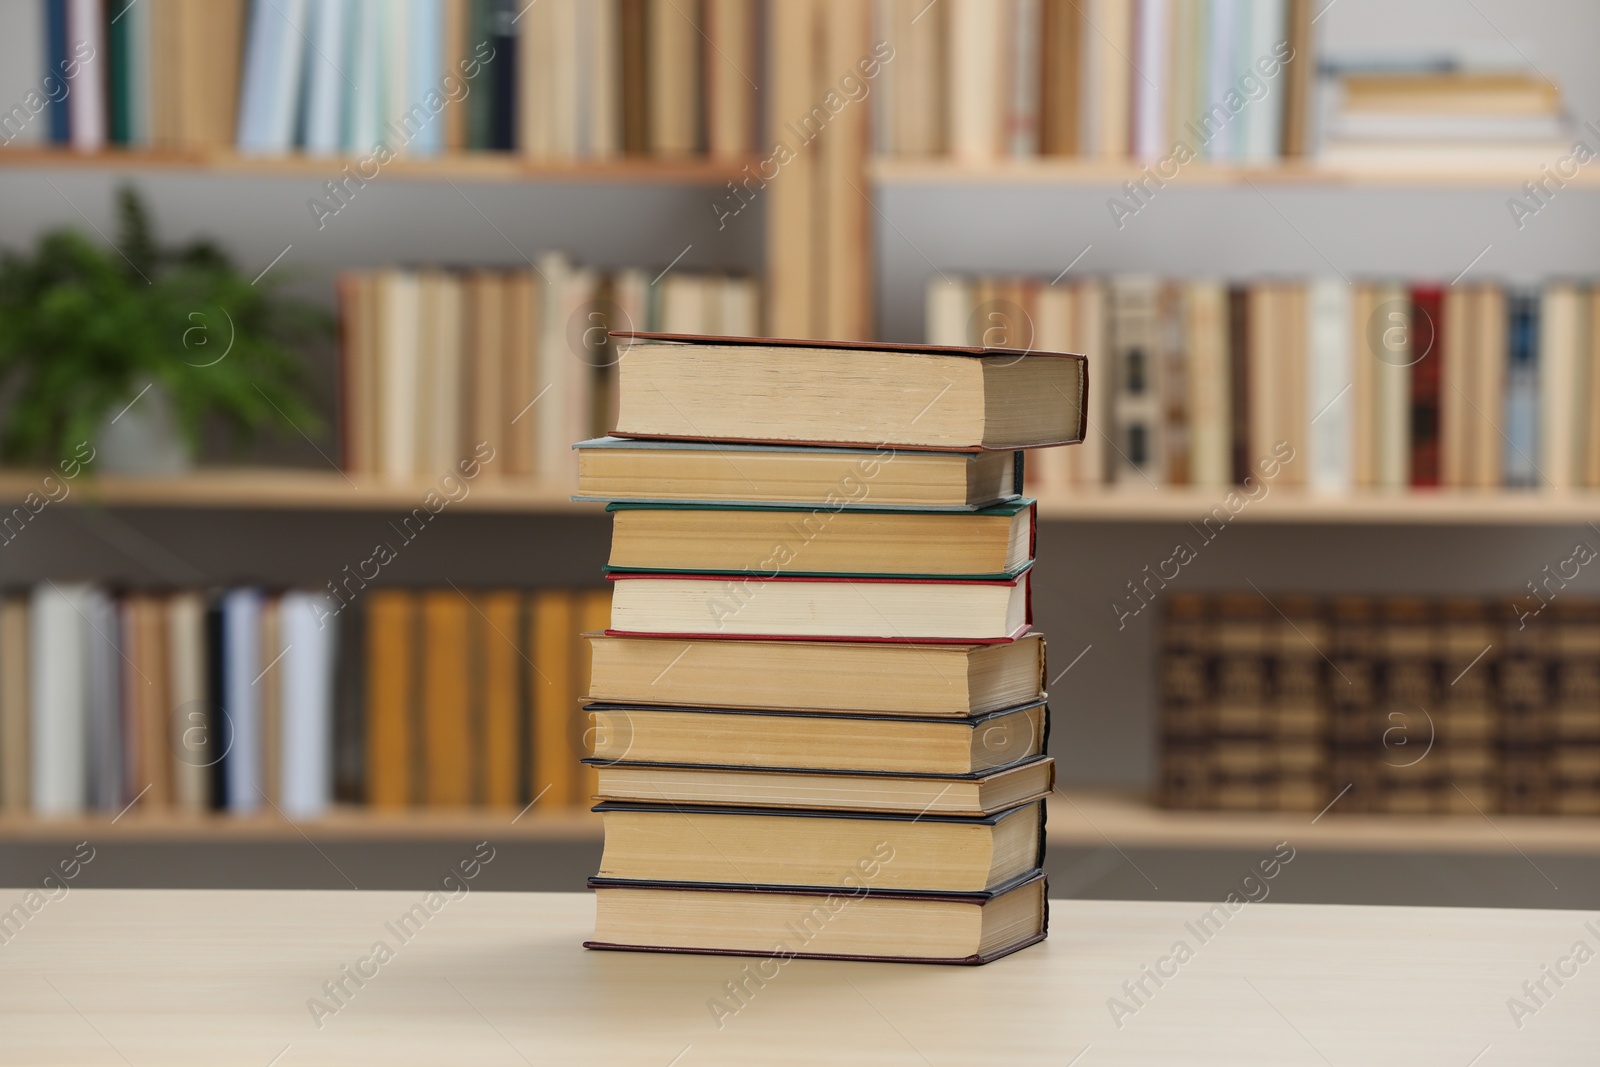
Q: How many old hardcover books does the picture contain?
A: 9